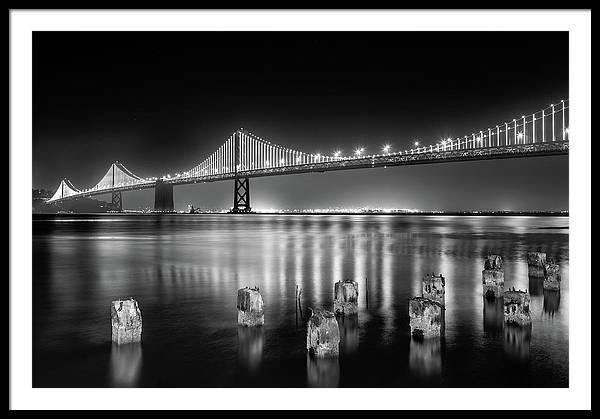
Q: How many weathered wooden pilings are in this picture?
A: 11